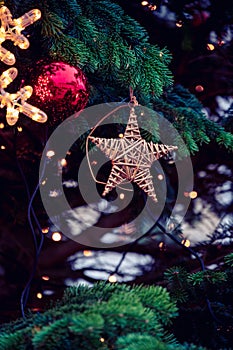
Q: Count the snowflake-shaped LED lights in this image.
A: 2